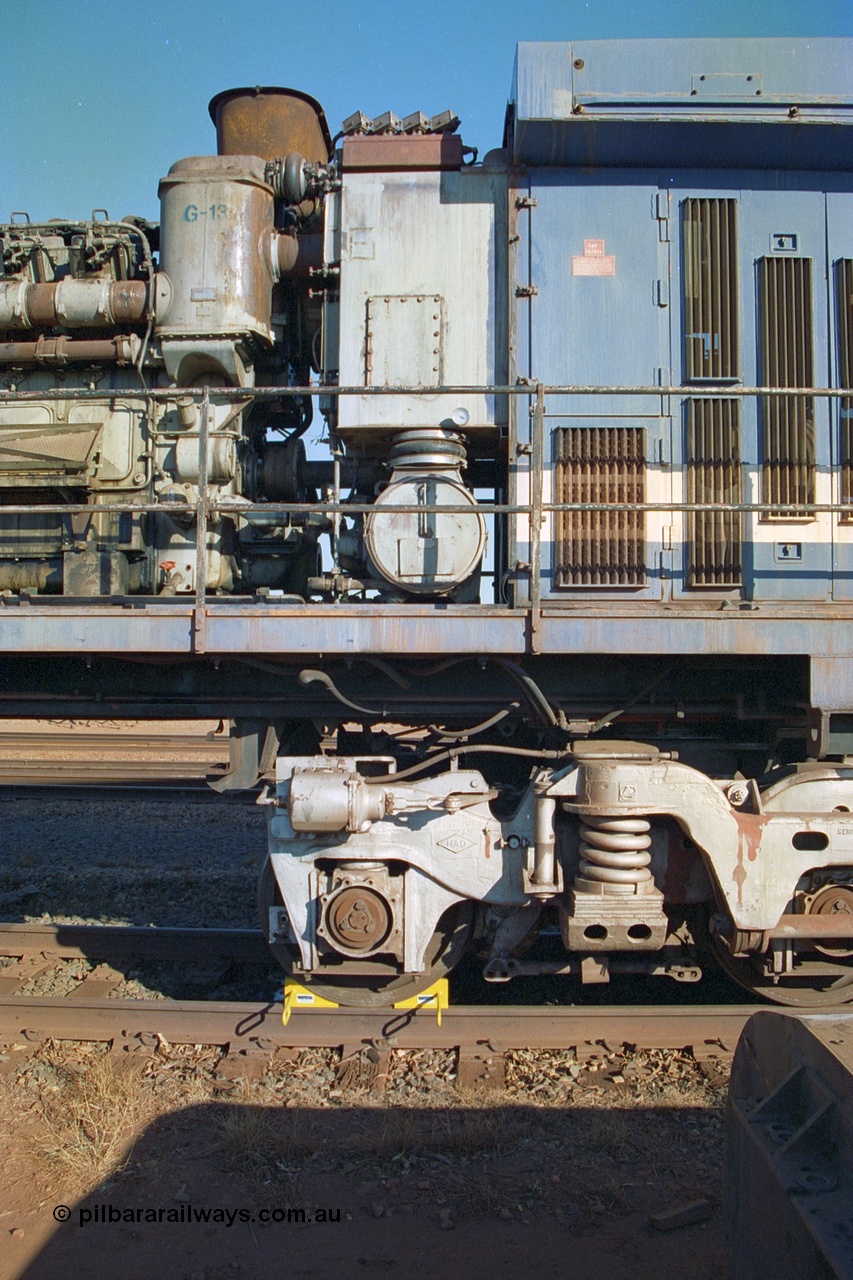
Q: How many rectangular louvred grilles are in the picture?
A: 5